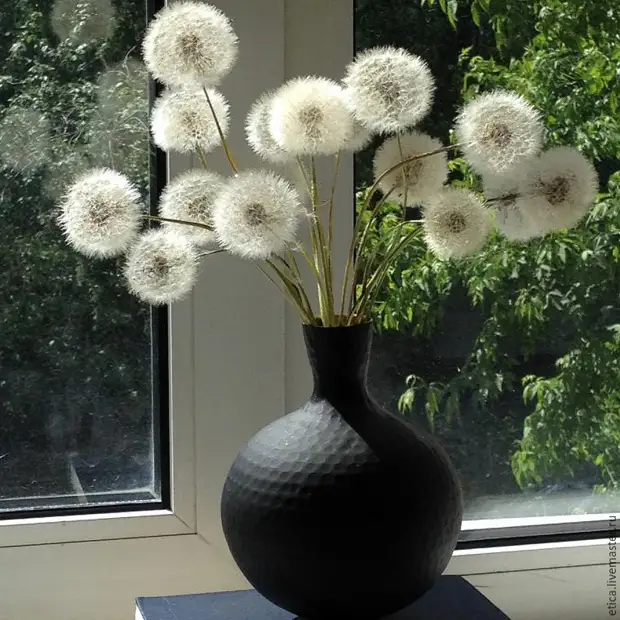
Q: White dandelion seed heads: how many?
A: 15